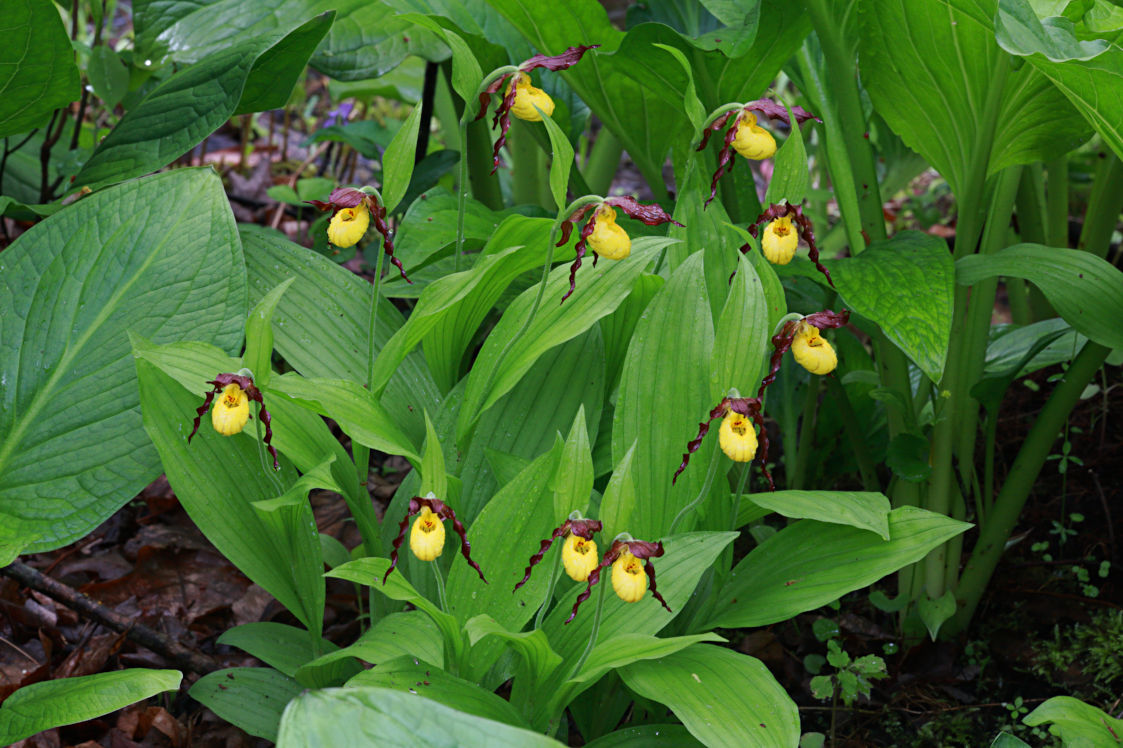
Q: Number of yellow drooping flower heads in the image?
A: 11